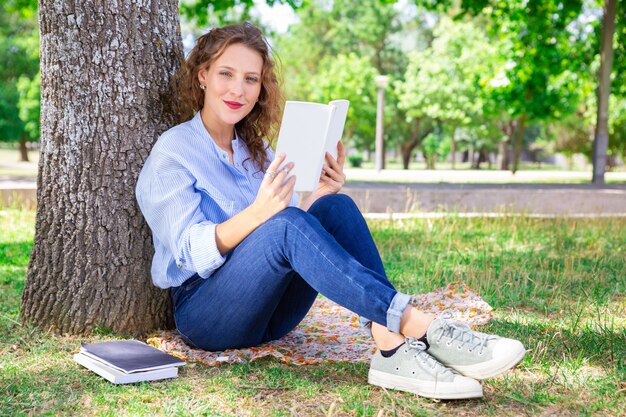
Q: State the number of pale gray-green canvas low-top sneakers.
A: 2